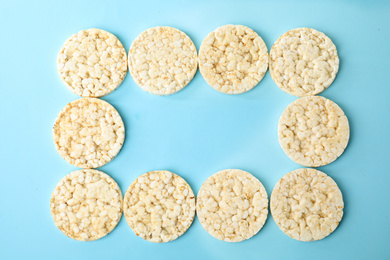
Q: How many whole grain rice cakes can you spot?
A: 10